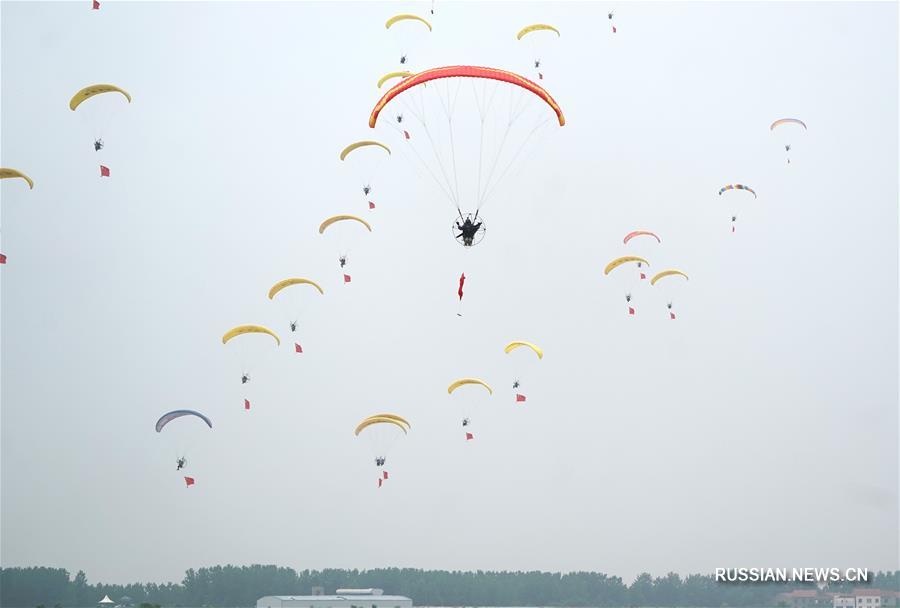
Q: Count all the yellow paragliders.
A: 15